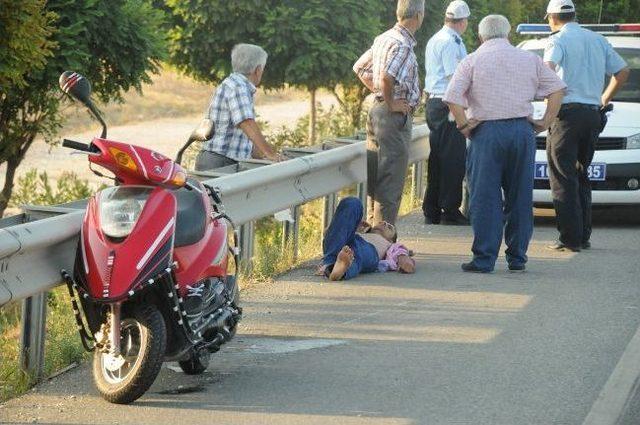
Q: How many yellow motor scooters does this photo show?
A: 0